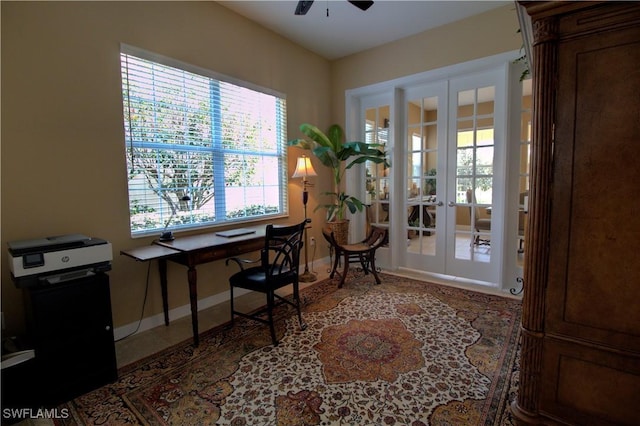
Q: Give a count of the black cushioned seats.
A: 1